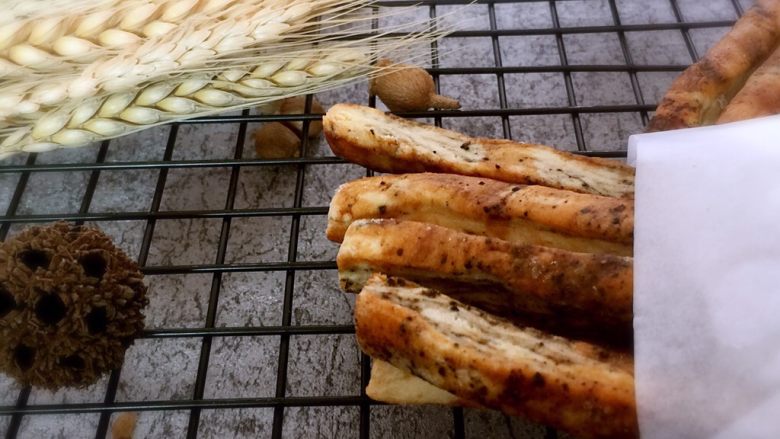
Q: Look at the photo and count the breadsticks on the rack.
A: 7